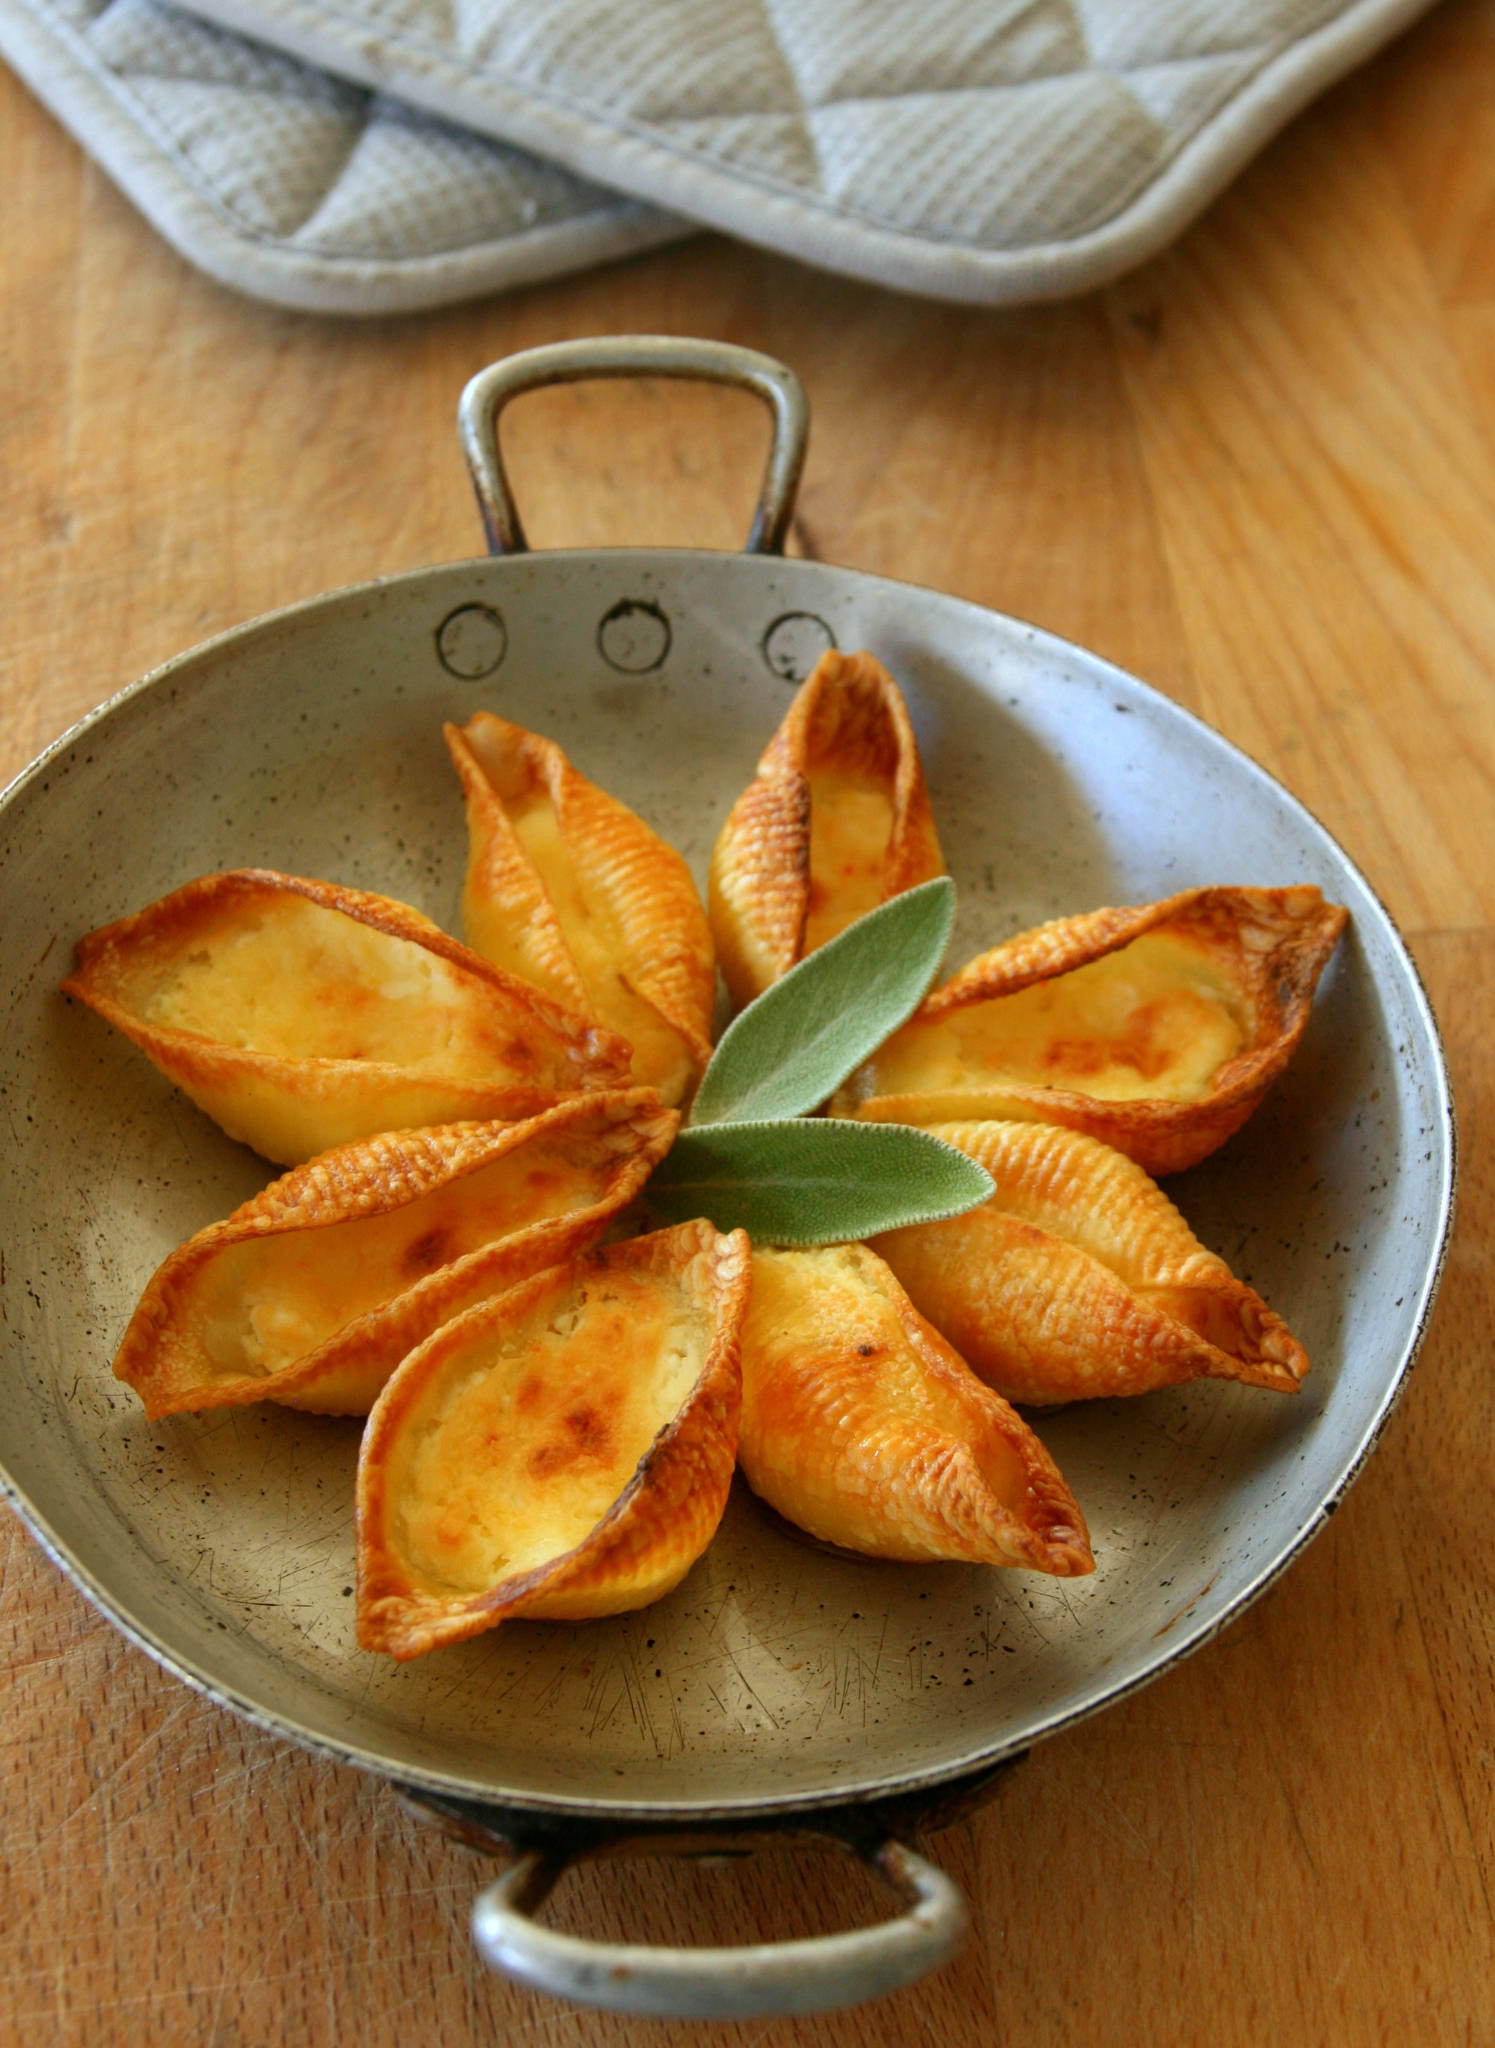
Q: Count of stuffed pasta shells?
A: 8